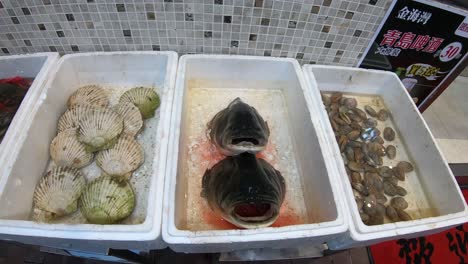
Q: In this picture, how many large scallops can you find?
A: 9